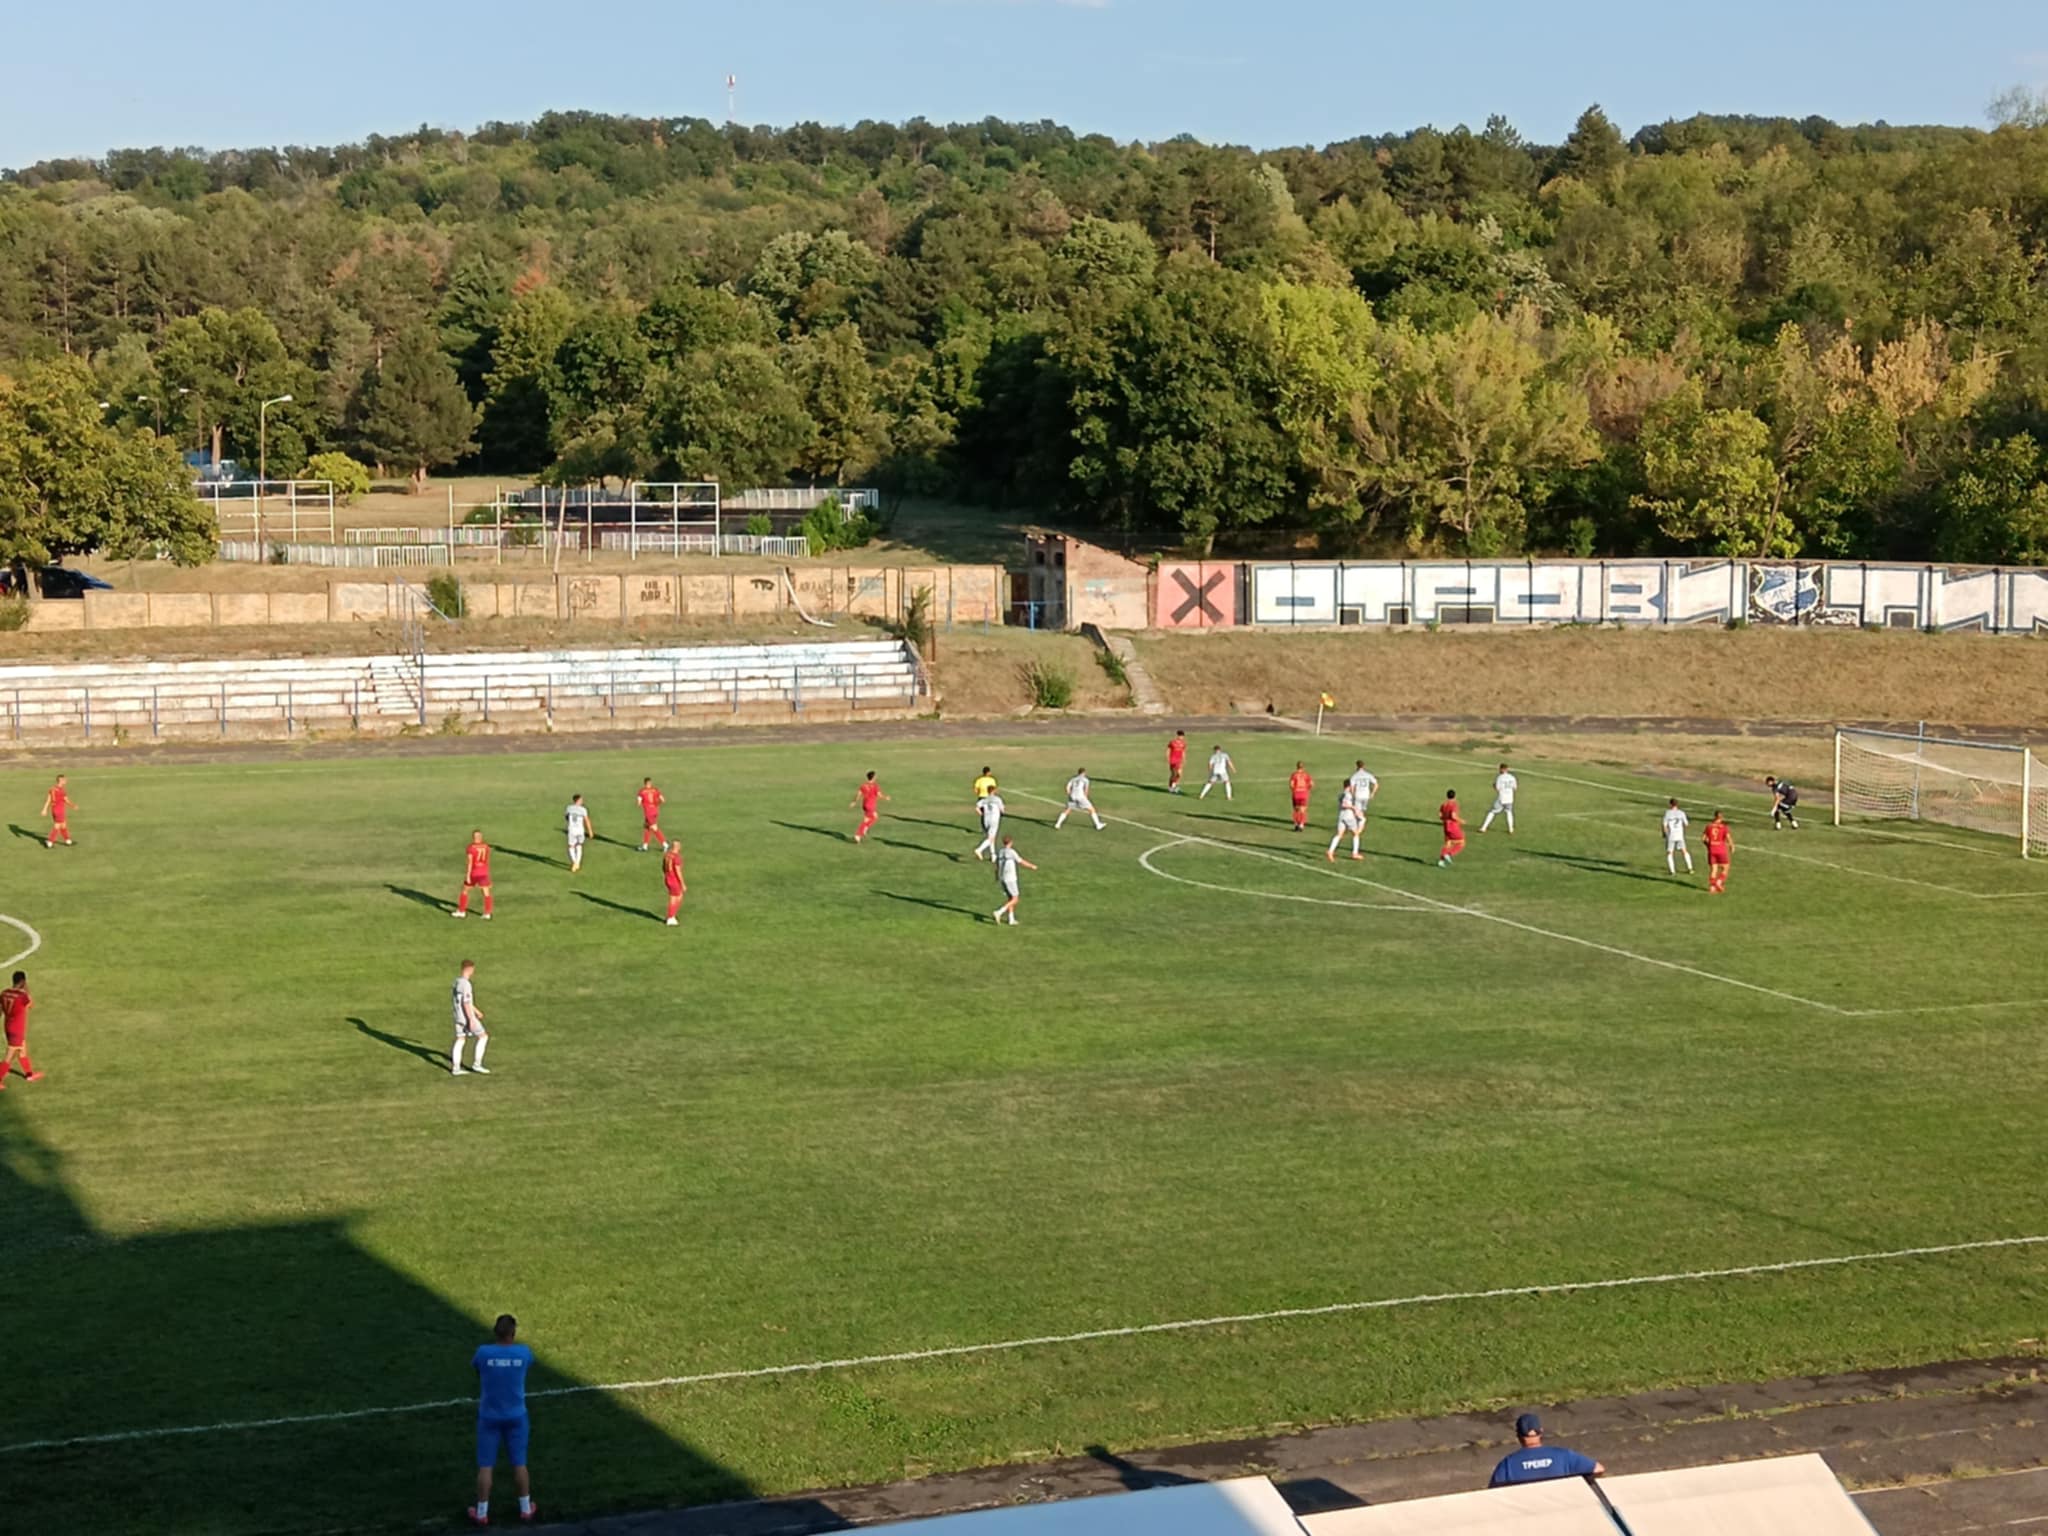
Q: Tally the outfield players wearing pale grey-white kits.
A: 10